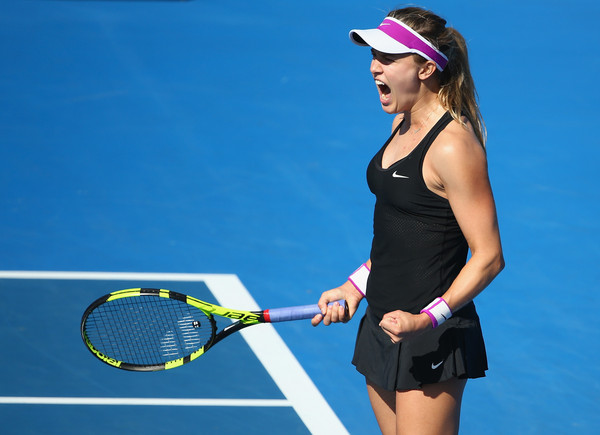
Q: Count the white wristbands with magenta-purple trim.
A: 2